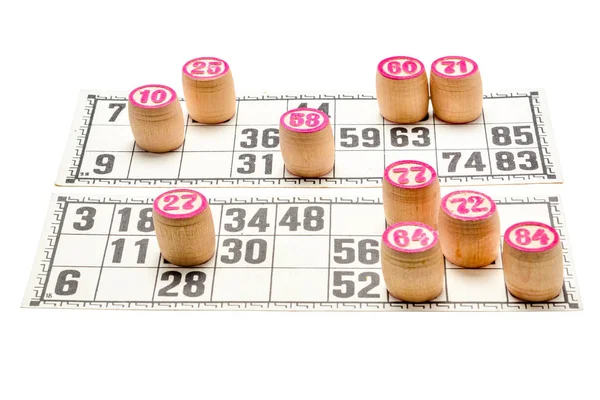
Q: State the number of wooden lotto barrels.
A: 10